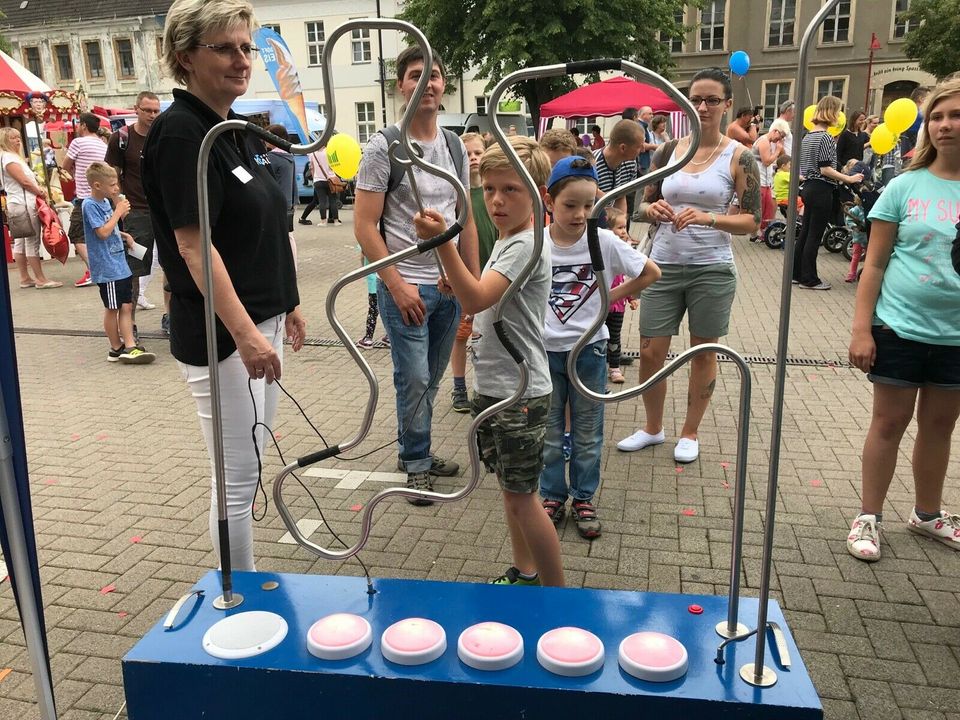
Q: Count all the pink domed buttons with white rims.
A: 5